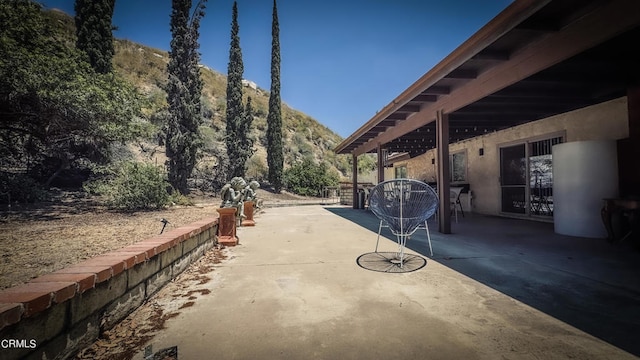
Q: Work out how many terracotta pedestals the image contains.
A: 2